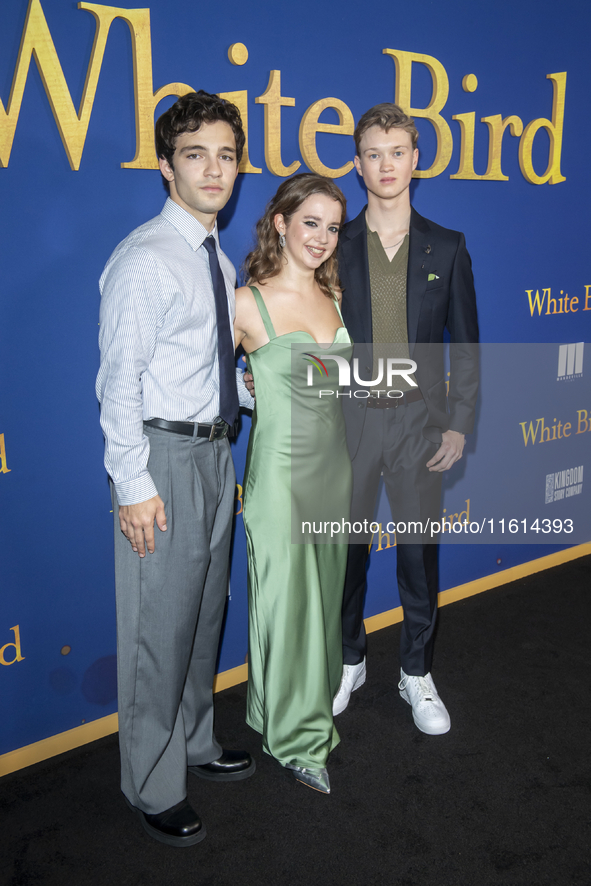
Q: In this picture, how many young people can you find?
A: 3